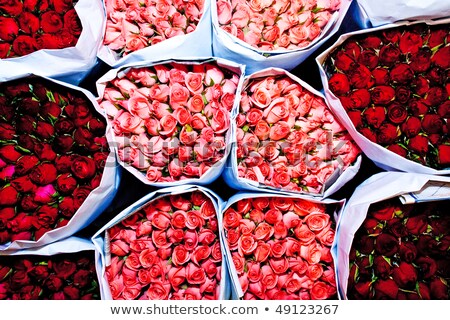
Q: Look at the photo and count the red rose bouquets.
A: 5